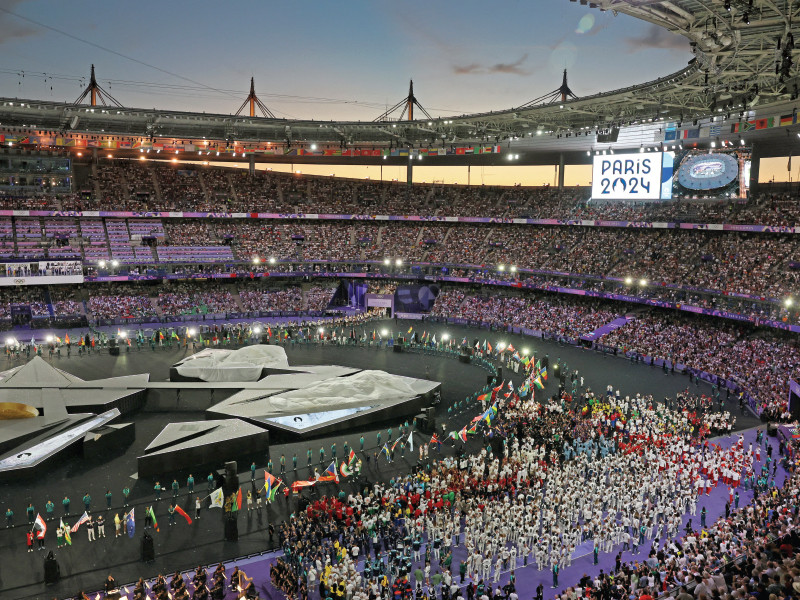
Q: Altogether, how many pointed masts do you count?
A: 4